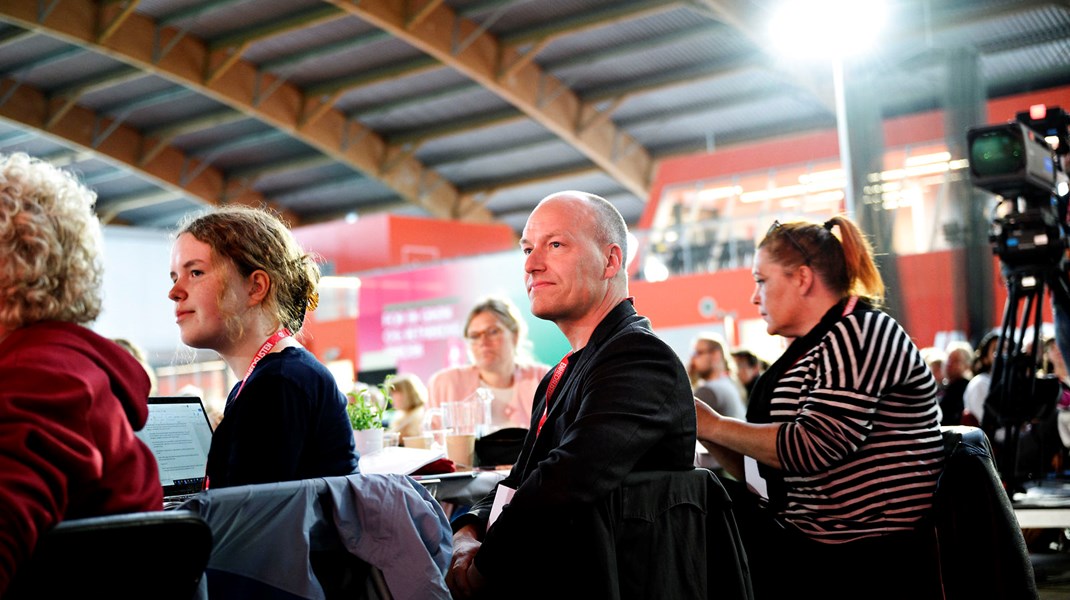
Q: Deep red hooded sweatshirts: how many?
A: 1